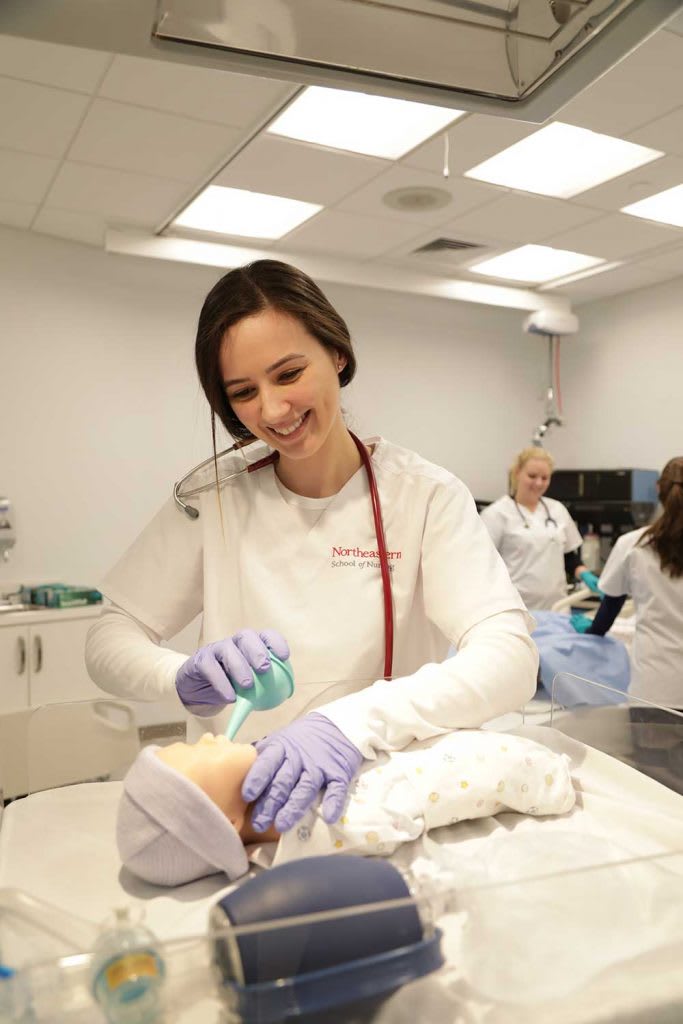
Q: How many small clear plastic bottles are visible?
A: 1